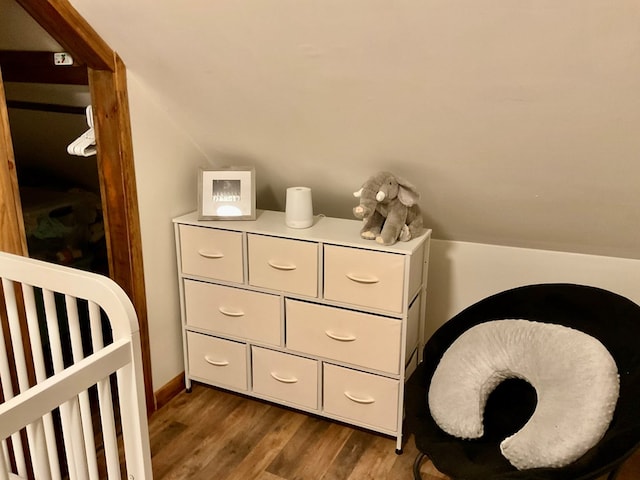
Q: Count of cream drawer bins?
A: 8